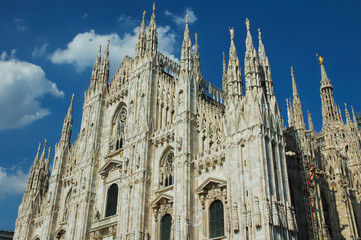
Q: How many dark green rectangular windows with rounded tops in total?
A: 3